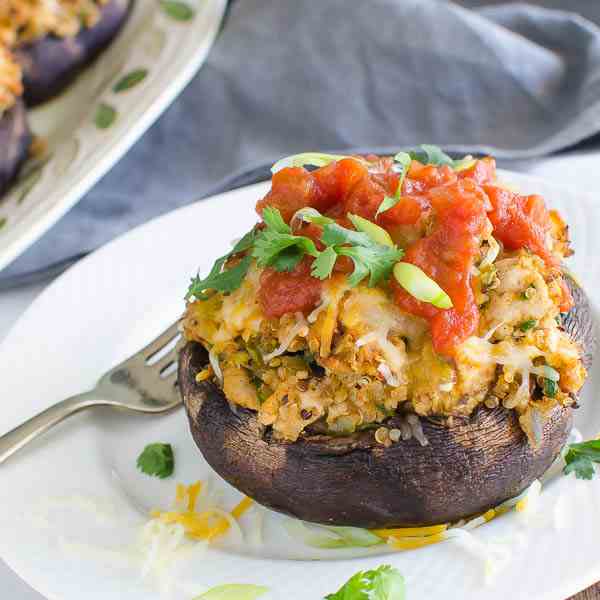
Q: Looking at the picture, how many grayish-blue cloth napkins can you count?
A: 1